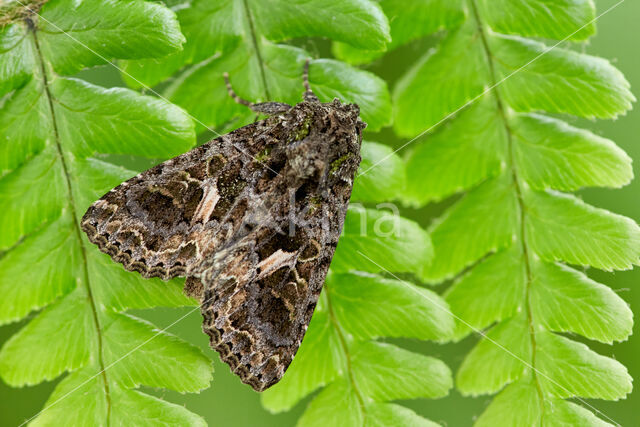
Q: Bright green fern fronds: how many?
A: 3